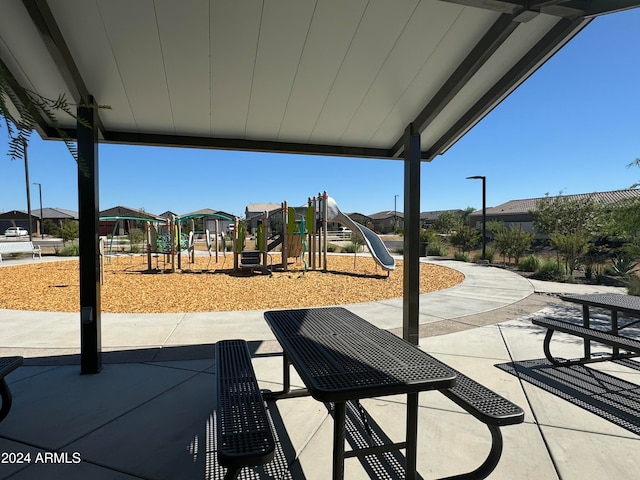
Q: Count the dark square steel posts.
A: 2